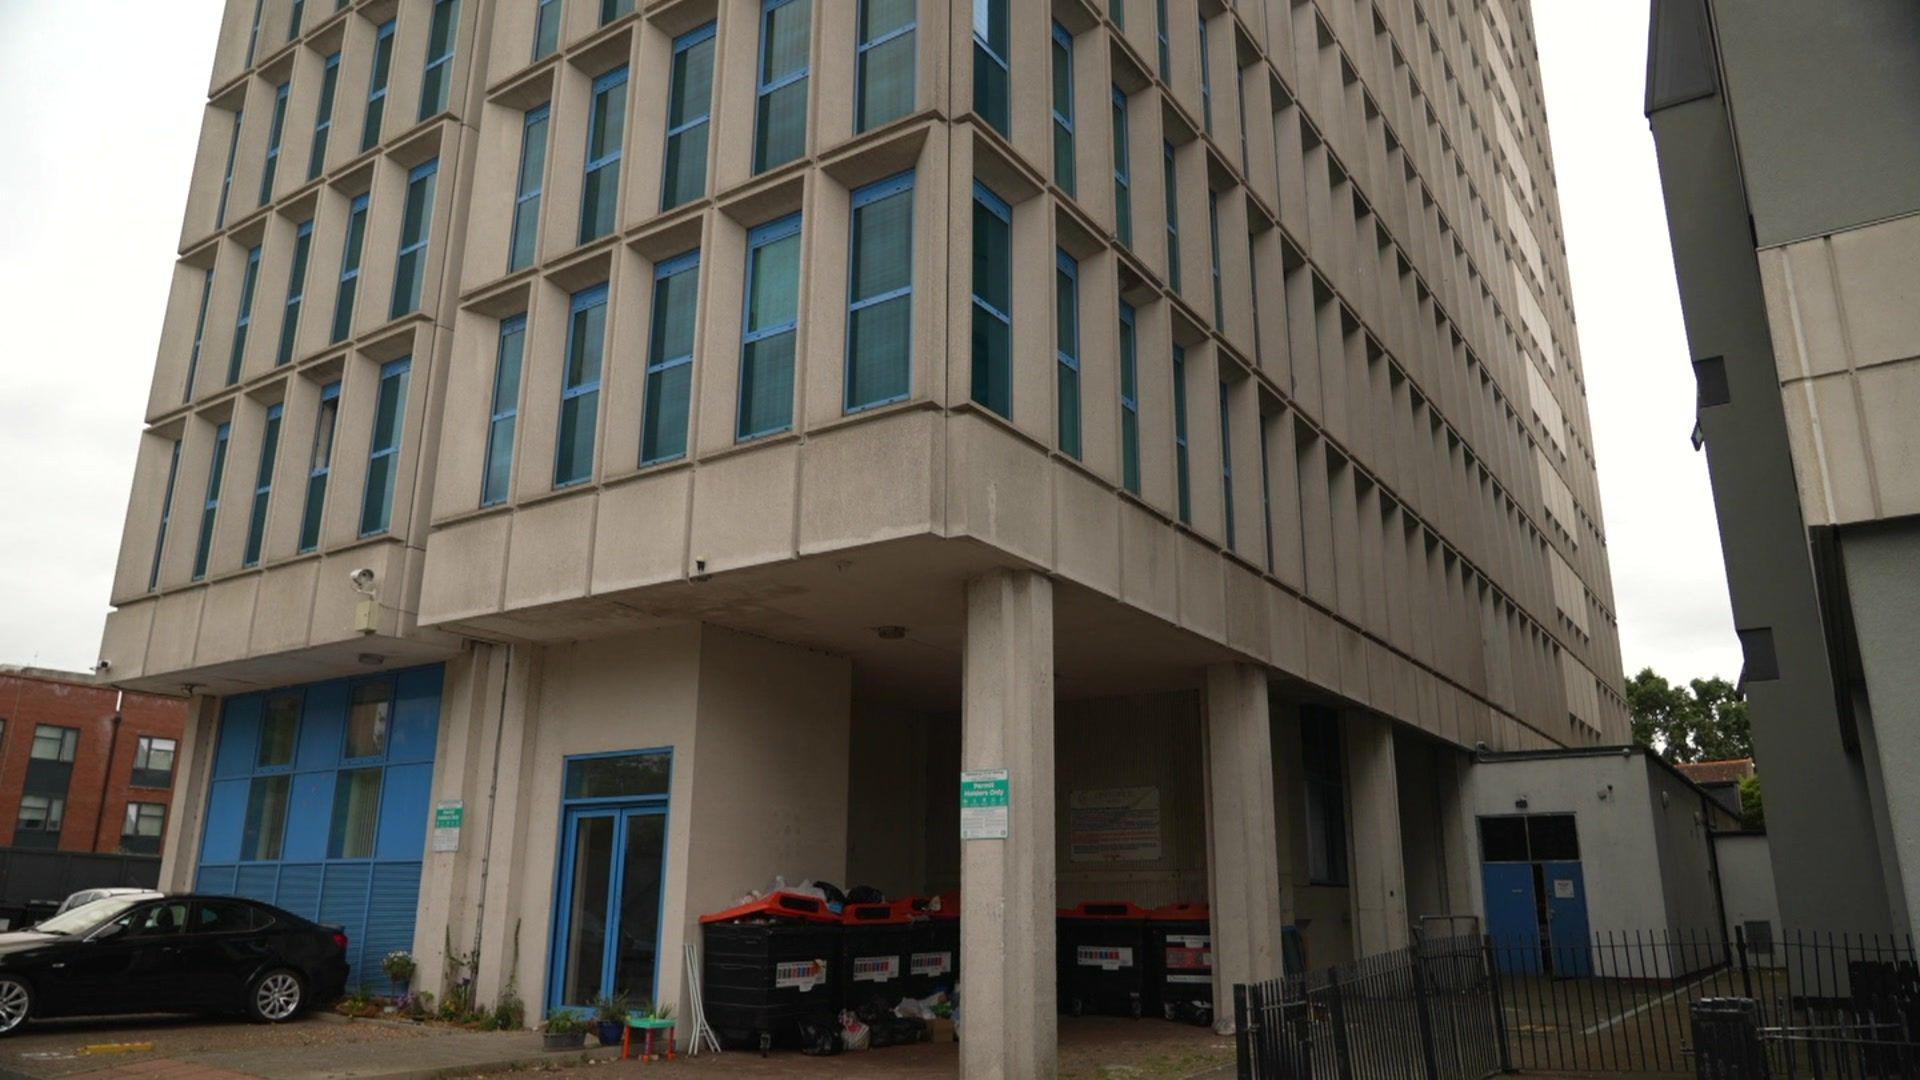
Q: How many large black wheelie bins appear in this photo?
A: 5